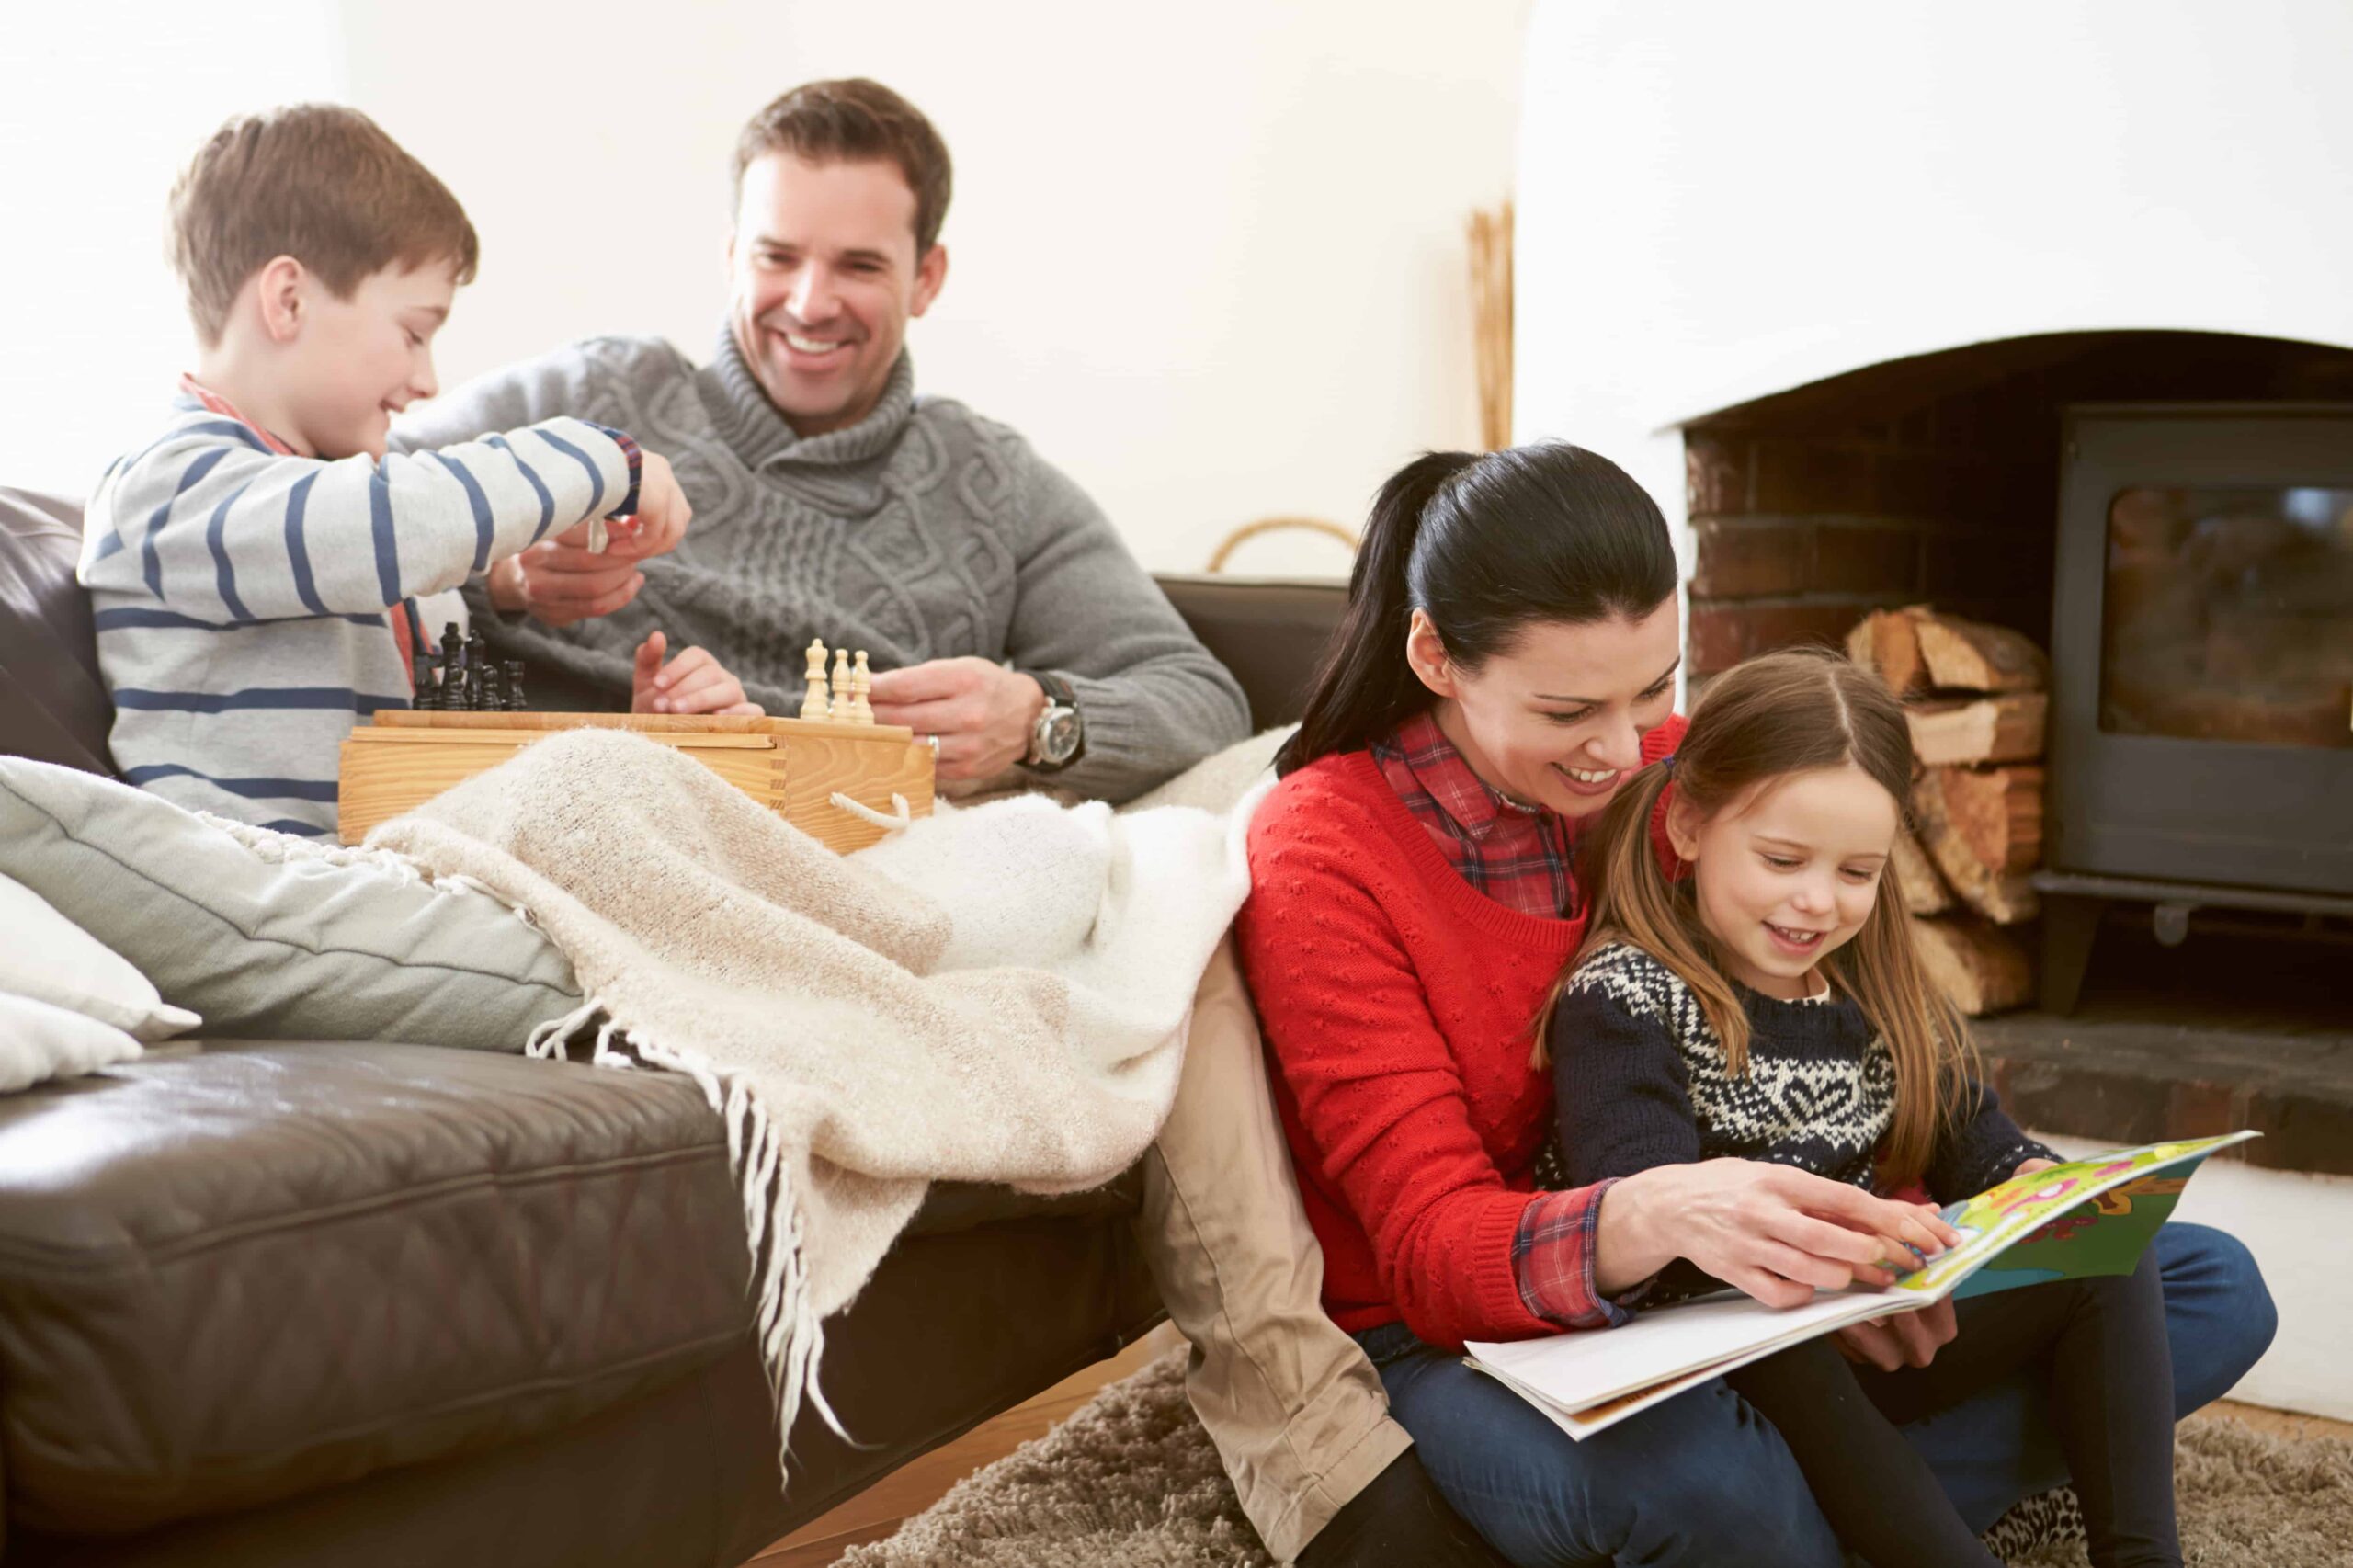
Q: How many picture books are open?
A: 1